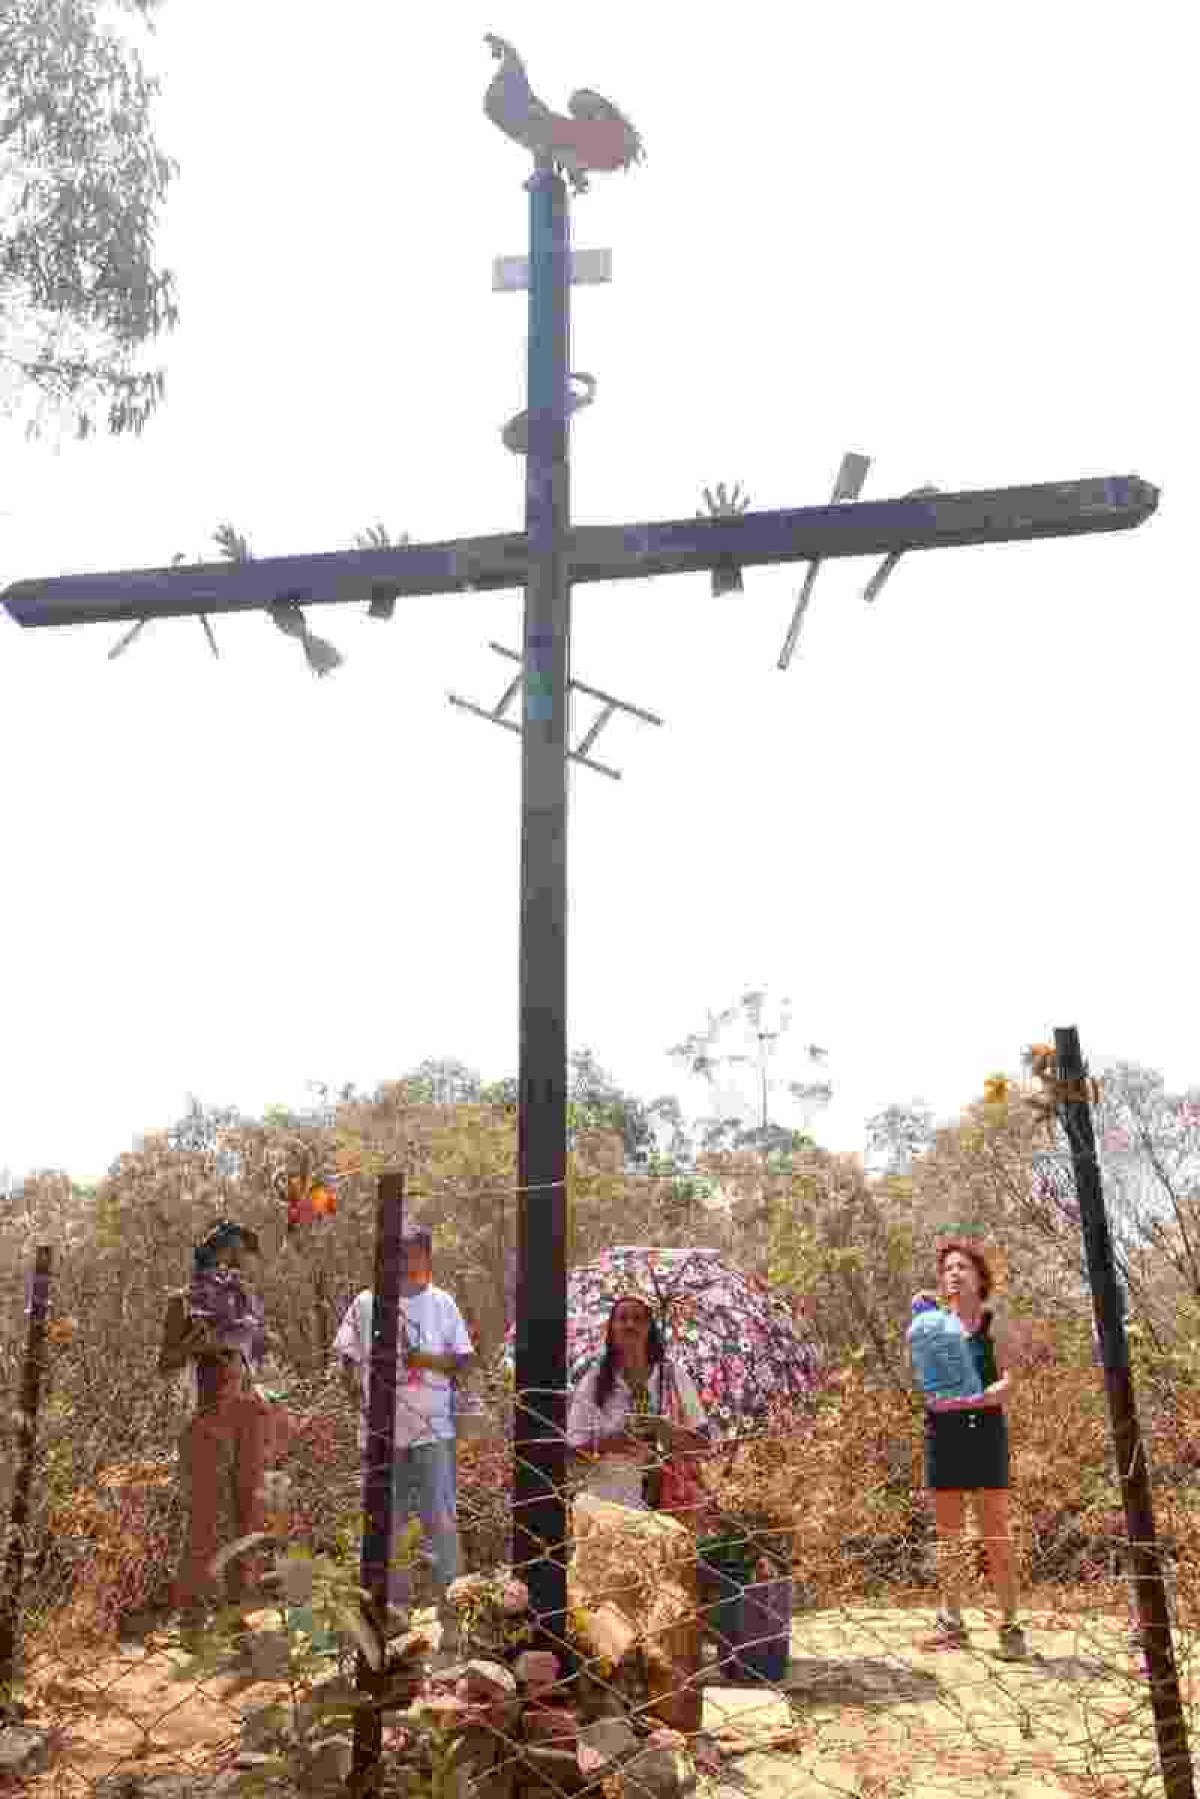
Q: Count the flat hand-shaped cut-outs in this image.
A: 3